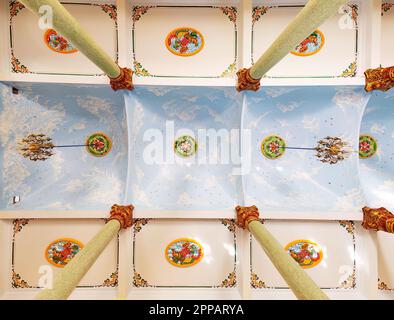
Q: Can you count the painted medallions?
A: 10